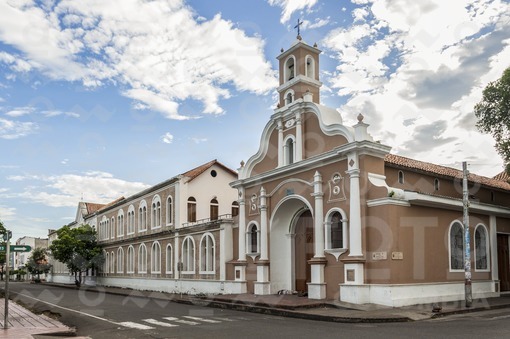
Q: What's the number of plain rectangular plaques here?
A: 2